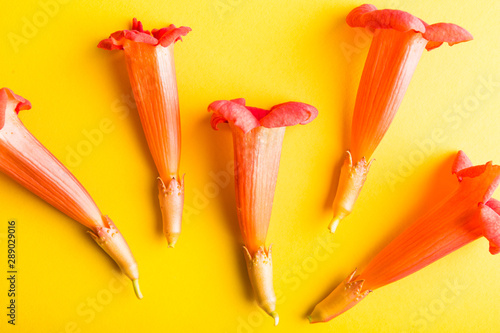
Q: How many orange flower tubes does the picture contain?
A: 5